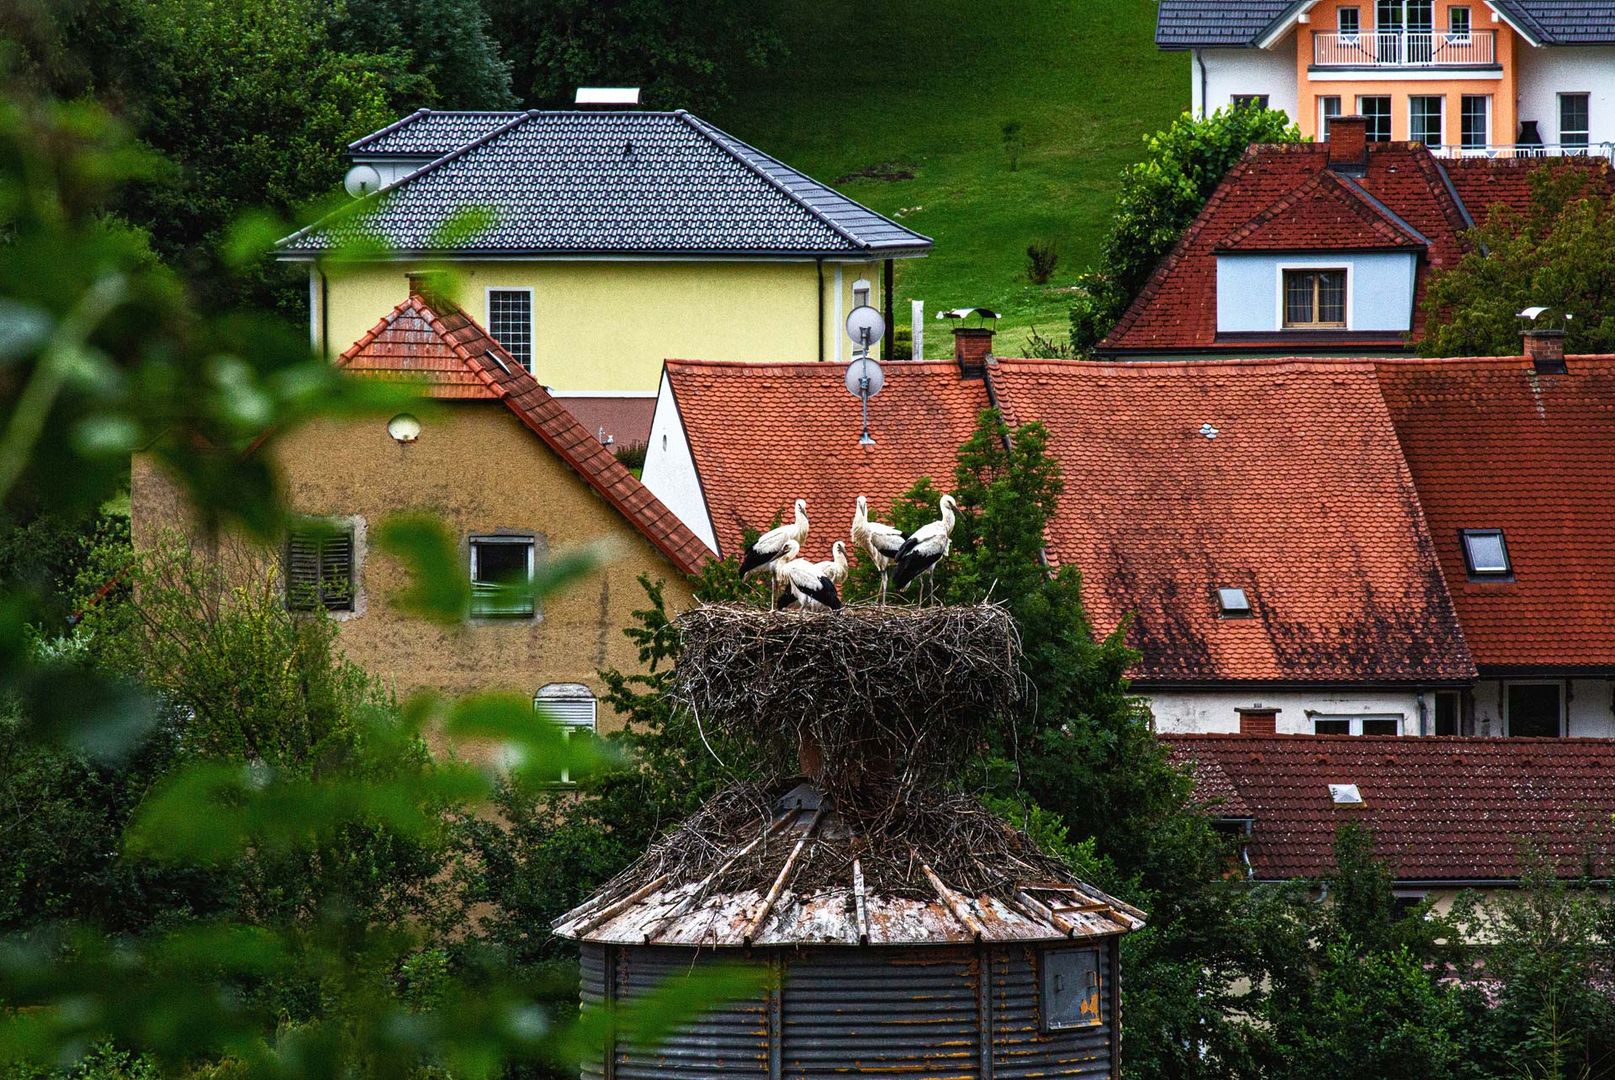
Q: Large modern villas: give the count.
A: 2